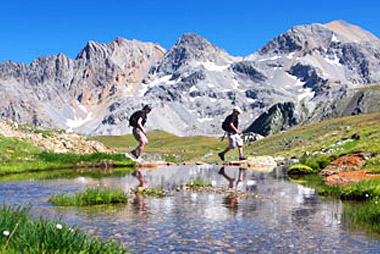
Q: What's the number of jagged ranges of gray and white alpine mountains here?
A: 1